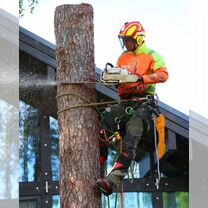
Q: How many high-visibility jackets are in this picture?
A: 1